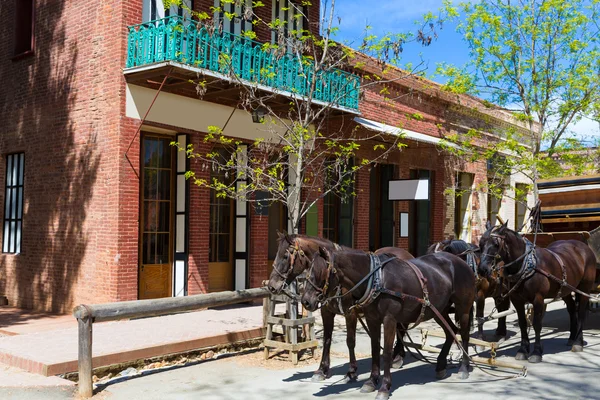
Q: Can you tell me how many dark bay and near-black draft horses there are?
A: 4